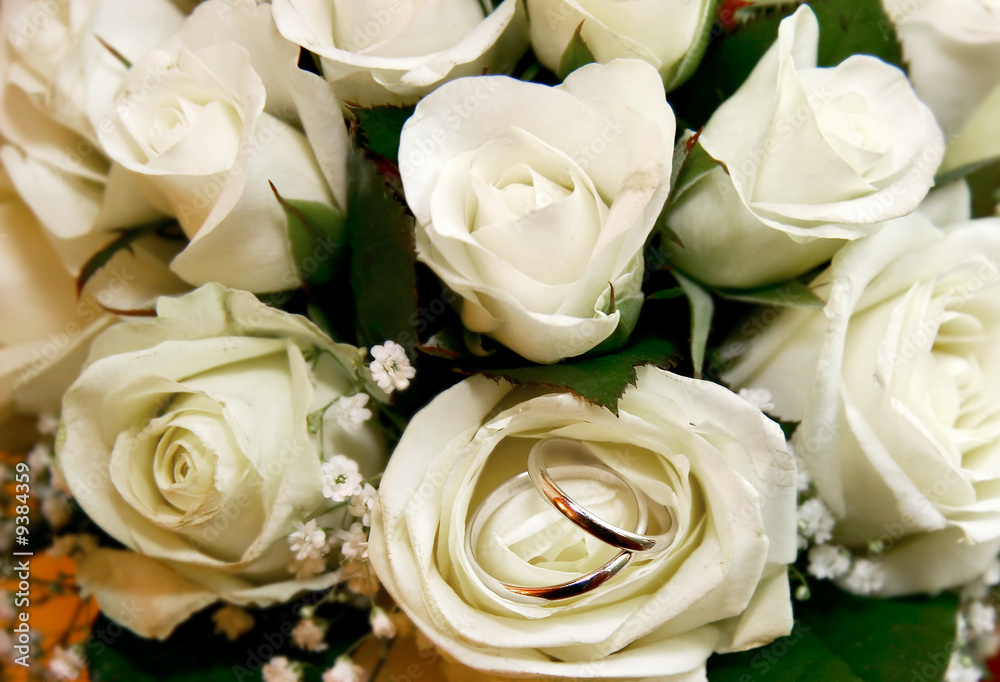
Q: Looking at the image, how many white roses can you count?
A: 11